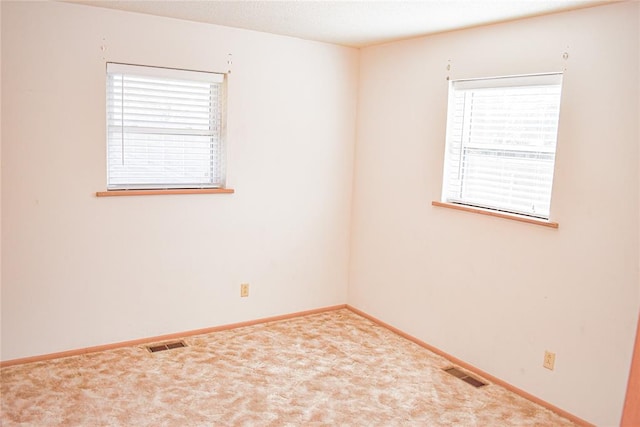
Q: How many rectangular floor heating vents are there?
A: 2